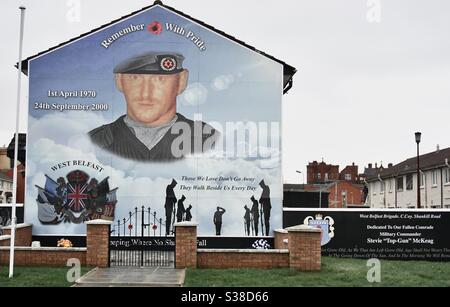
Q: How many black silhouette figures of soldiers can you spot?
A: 7